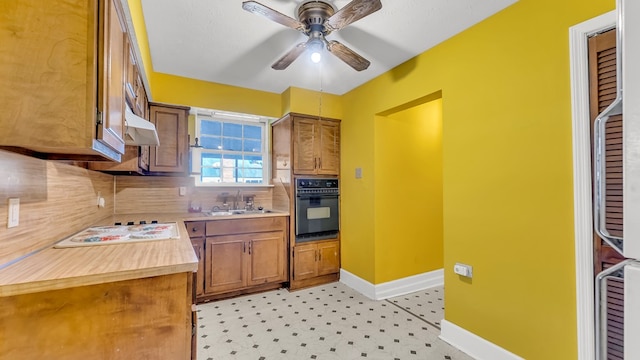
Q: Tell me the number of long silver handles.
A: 2